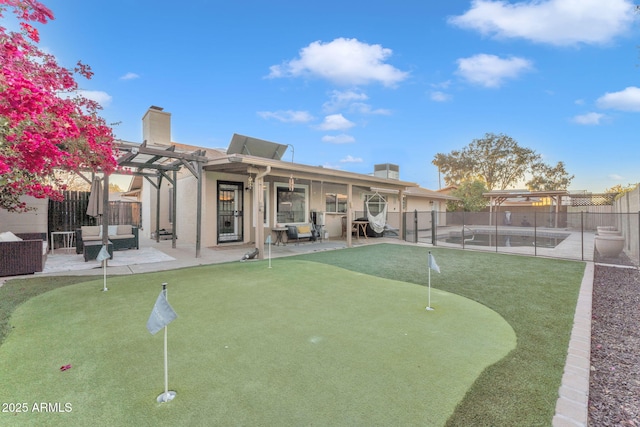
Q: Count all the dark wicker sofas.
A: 2